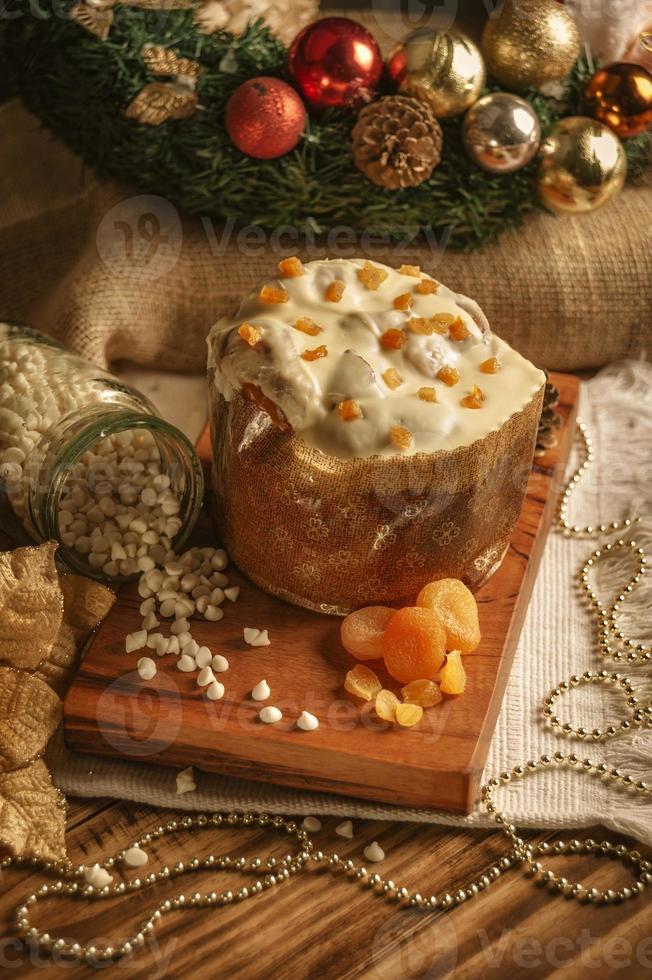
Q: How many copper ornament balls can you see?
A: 1